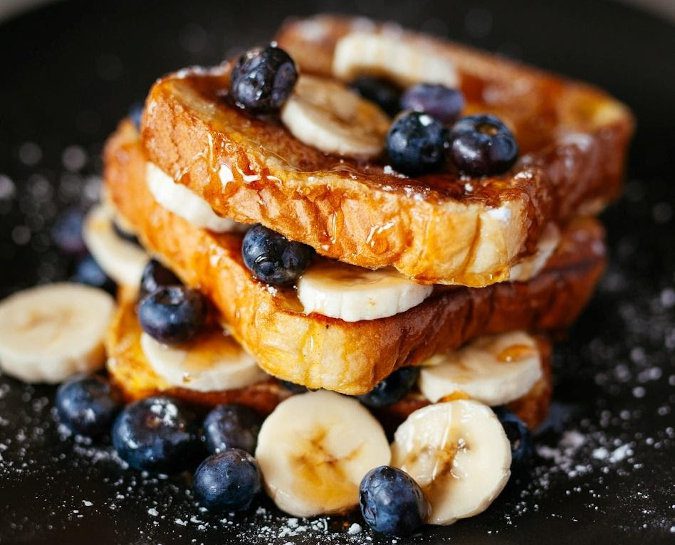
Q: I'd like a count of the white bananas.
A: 11